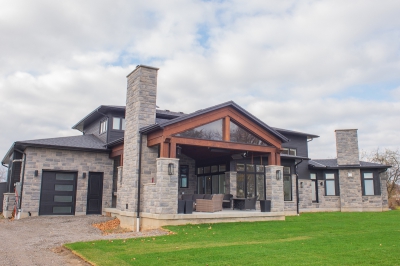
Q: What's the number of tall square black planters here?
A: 3